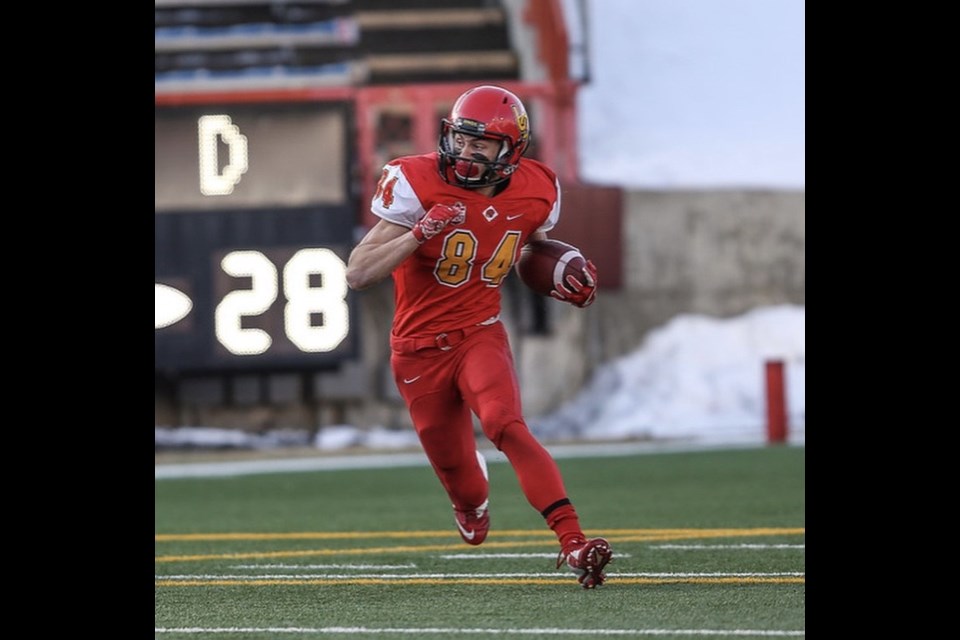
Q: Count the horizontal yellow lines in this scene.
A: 3